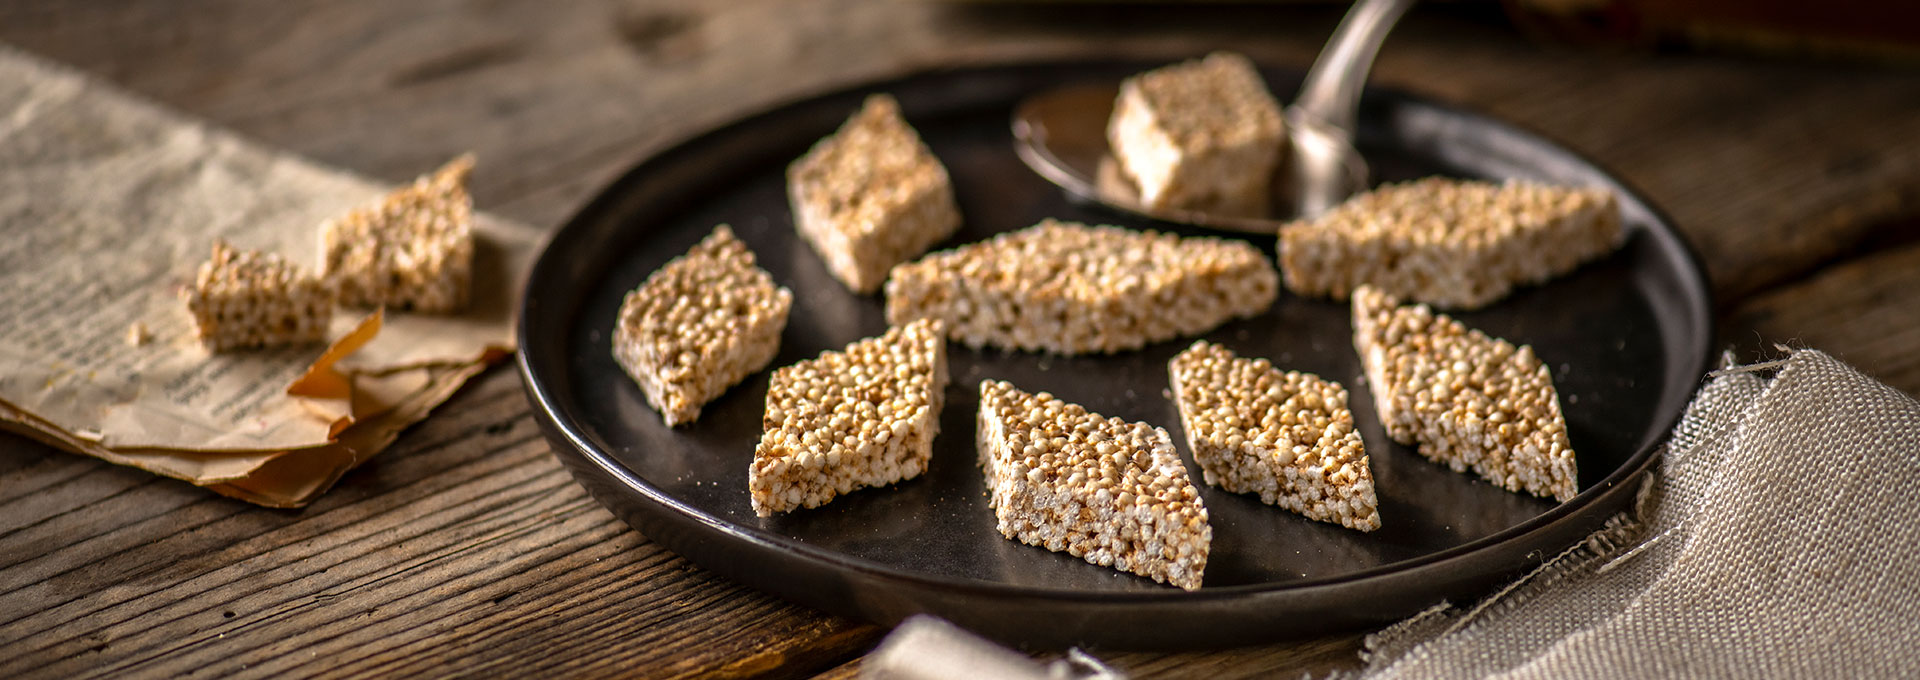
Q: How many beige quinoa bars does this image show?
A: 11